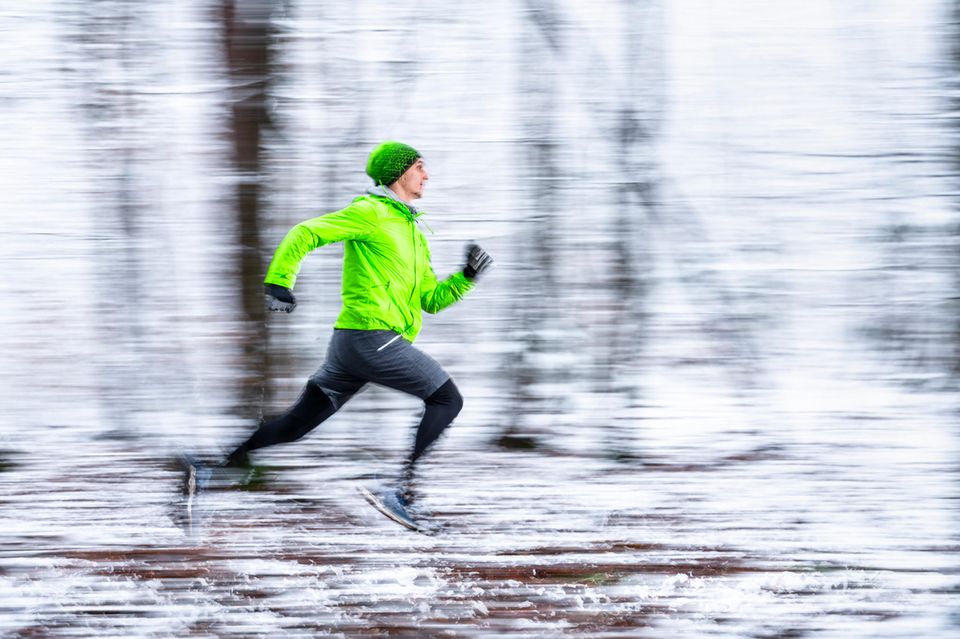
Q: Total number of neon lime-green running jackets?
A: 1